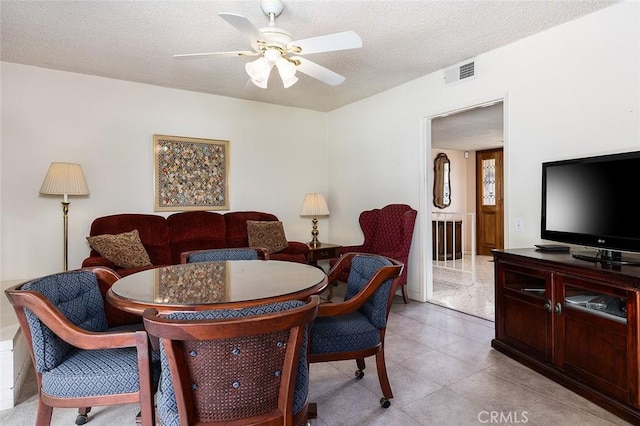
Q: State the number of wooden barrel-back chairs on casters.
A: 4